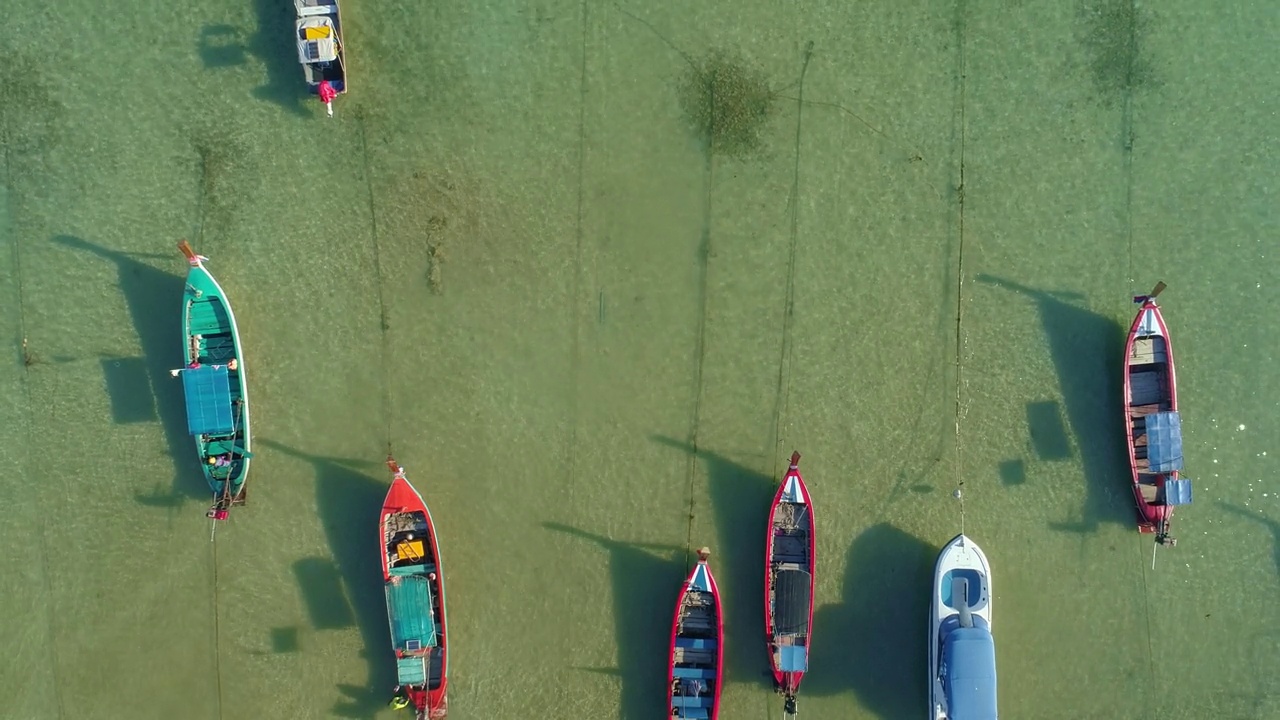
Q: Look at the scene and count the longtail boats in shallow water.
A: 5